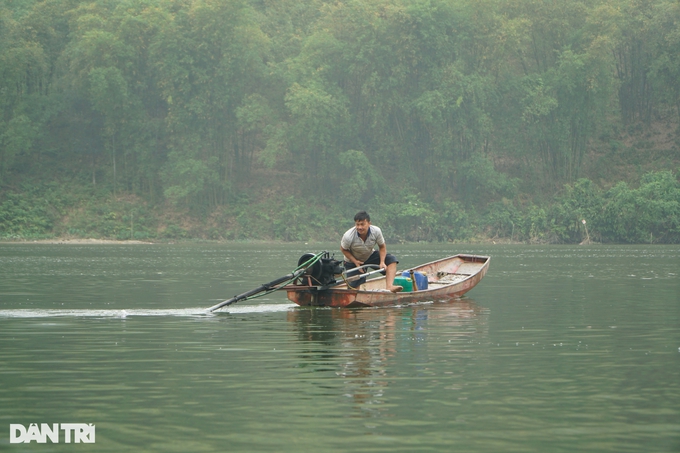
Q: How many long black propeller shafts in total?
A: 1